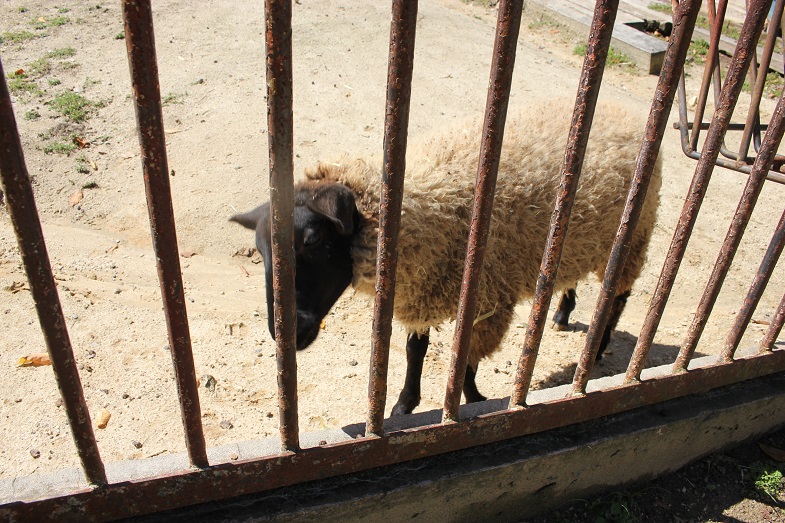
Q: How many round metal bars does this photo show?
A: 11